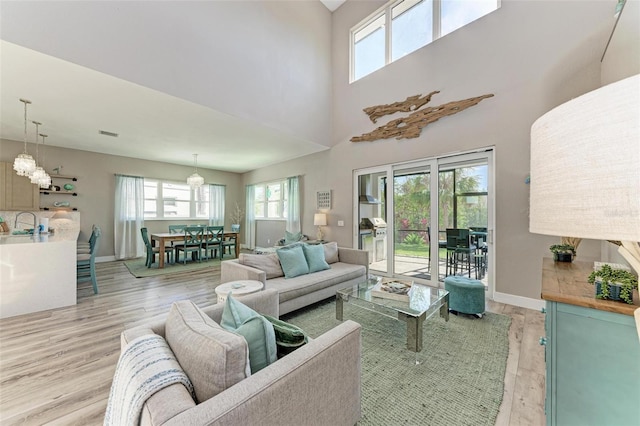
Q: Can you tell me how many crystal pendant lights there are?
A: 4